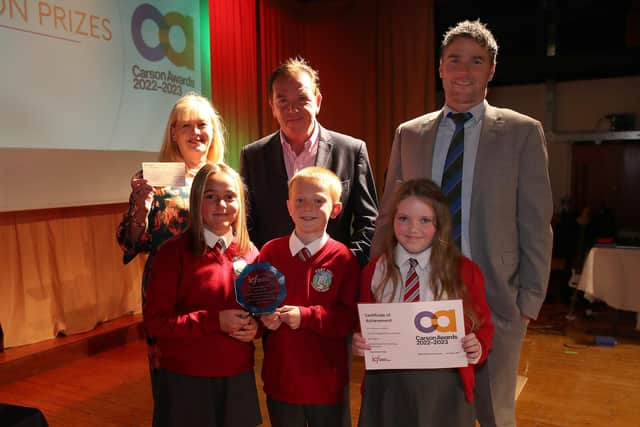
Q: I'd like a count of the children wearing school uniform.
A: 3